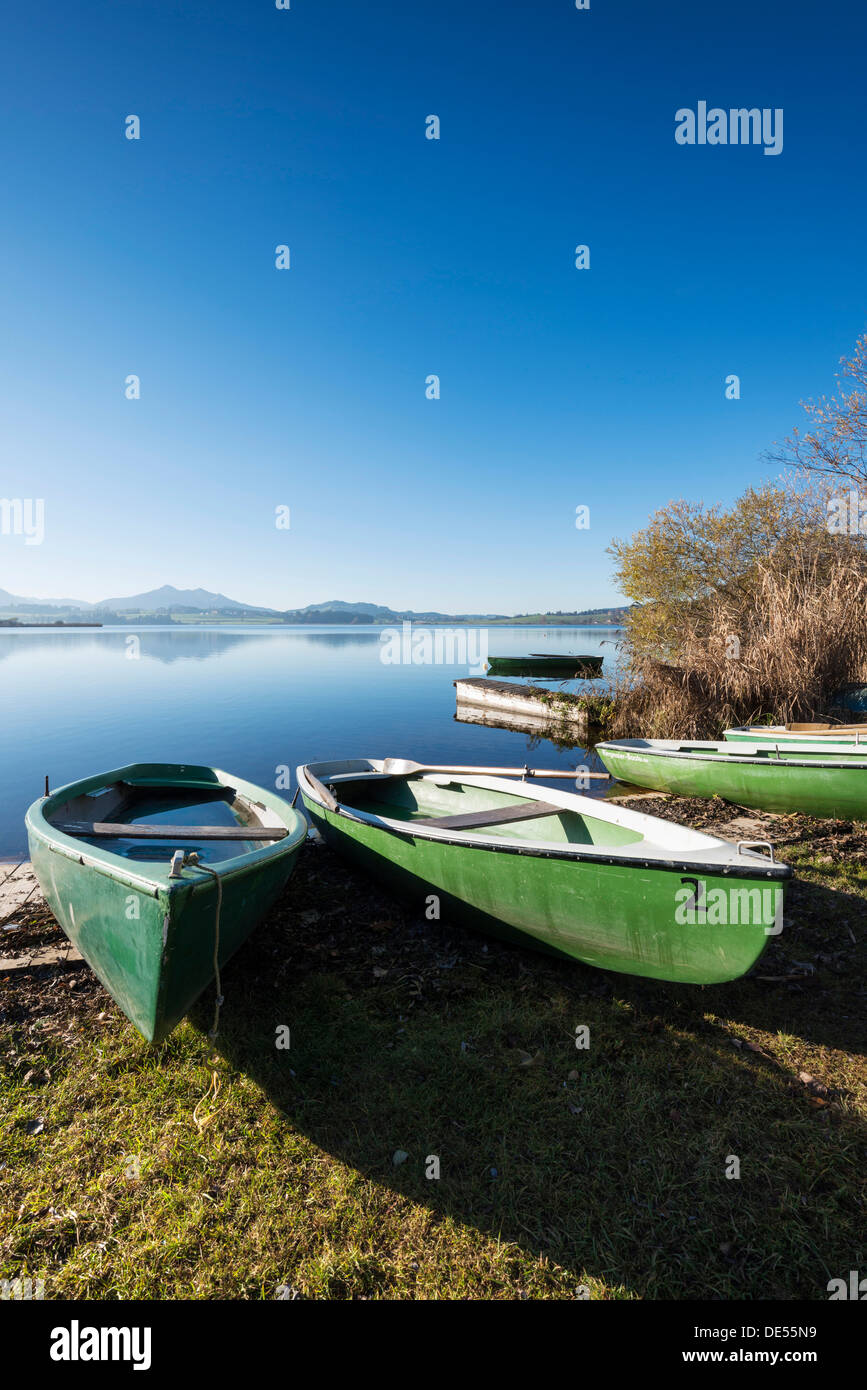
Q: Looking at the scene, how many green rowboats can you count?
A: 5